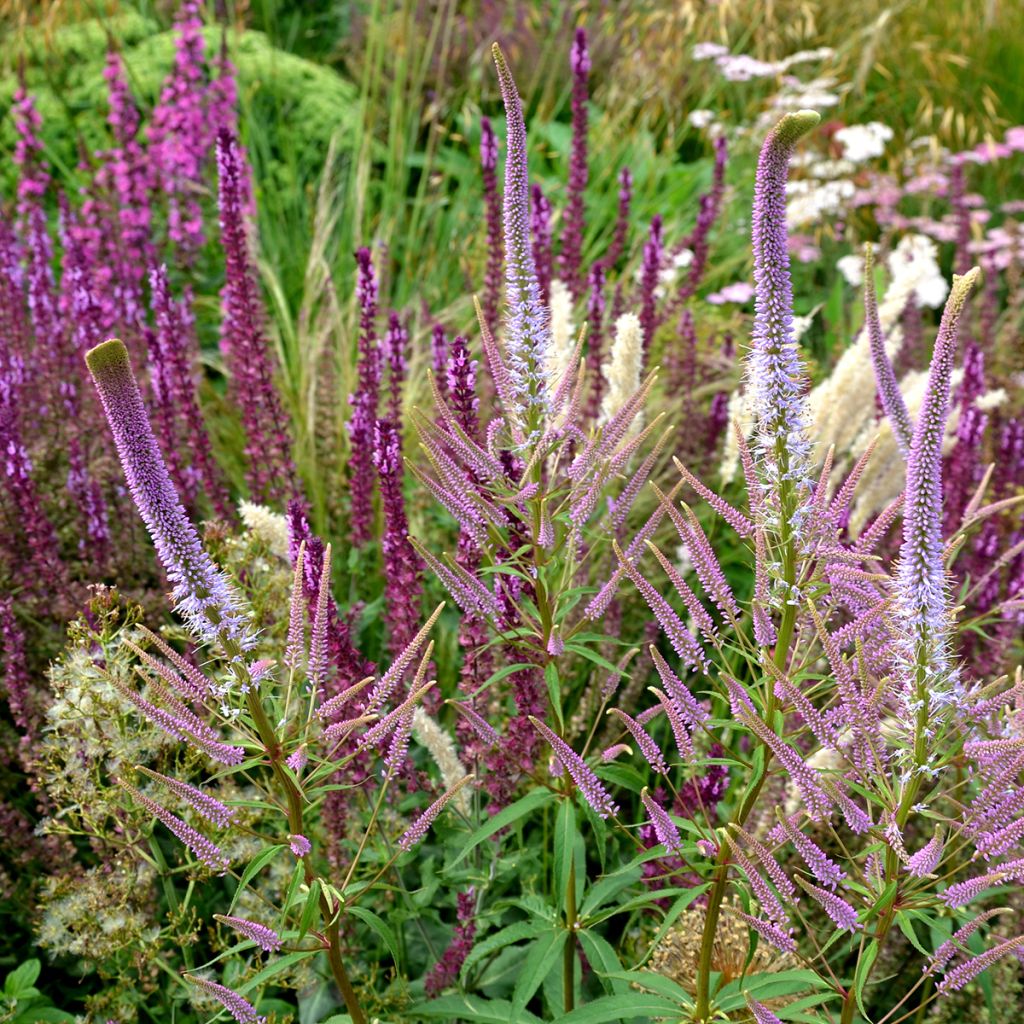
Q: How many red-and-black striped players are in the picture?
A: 0